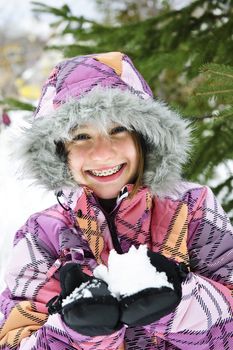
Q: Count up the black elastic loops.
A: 1